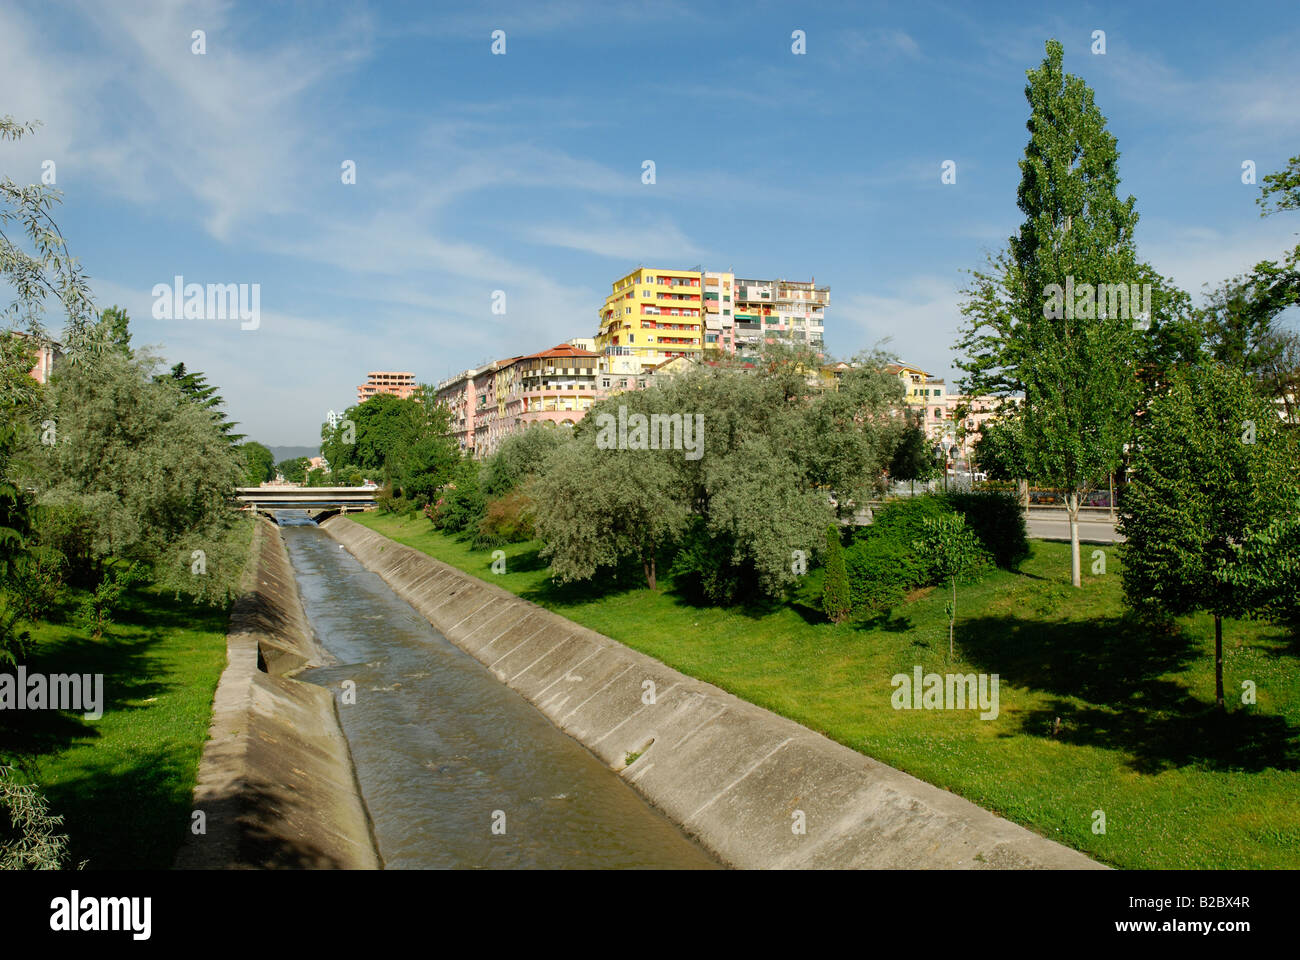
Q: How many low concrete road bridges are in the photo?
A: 1